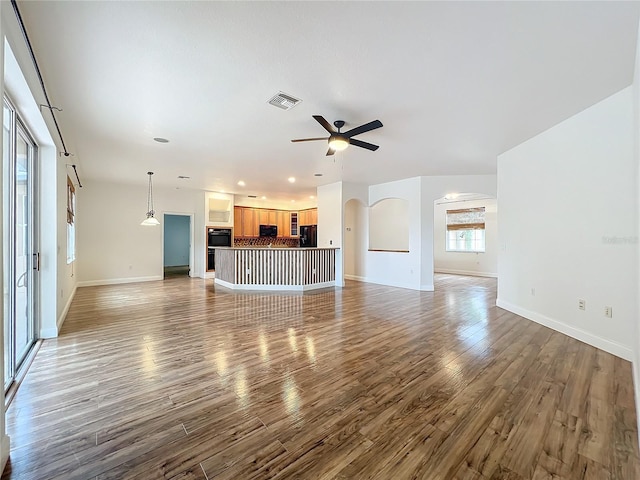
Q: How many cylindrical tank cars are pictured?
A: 0